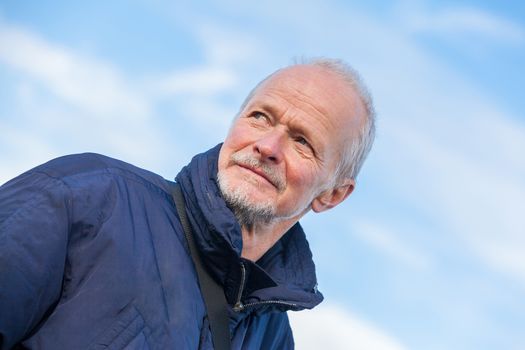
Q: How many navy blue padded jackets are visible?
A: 1